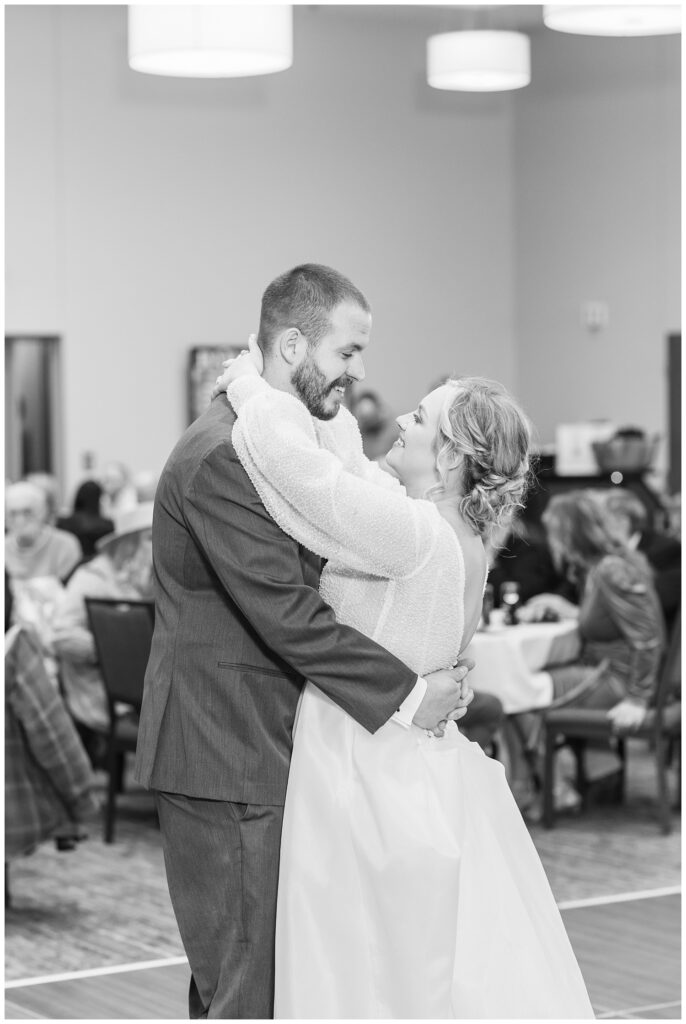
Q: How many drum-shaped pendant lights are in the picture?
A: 3